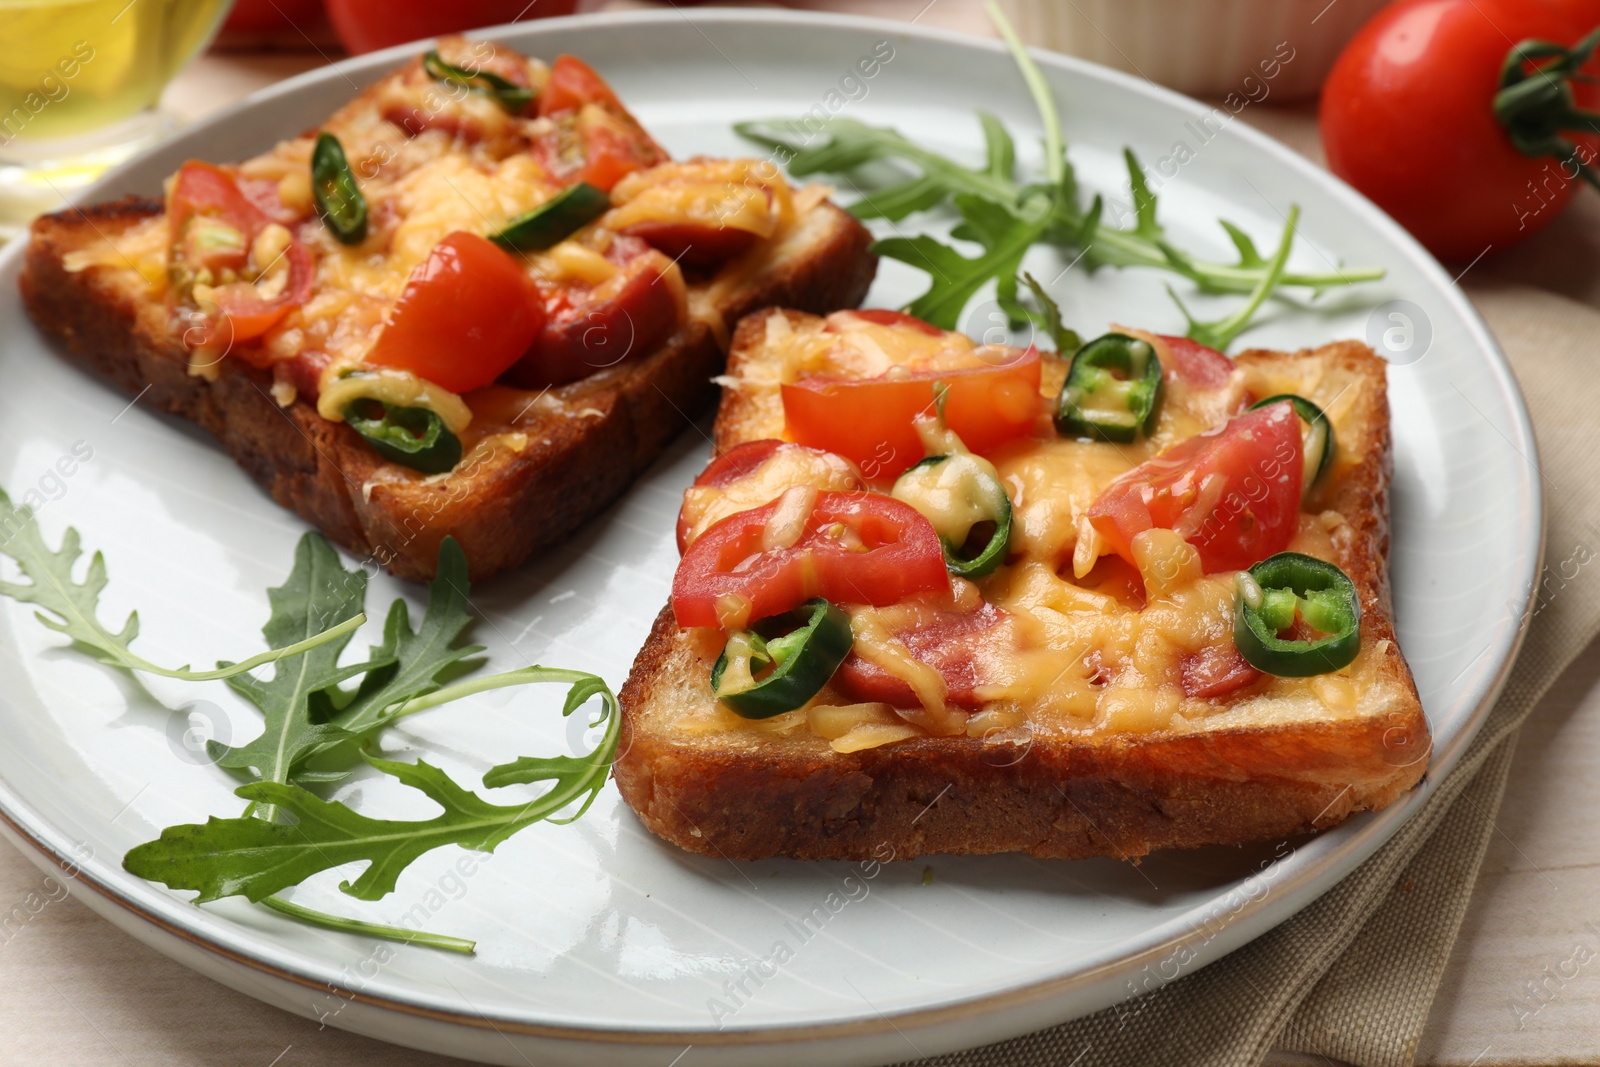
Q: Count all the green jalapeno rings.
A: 9